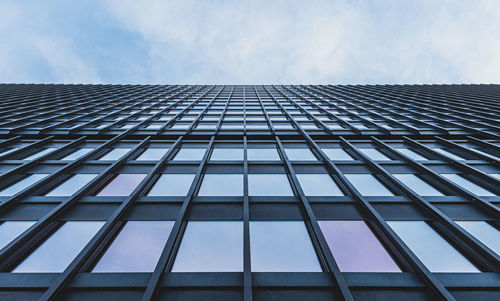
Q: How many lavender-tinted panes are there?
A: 3